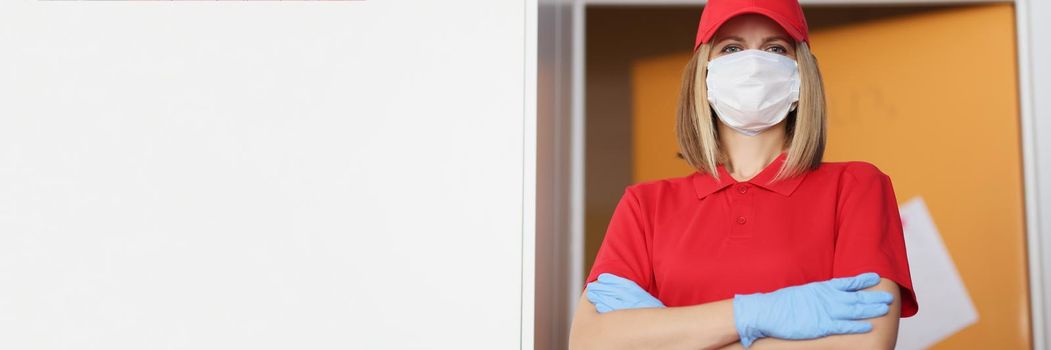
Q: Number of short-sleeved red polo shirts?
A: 1